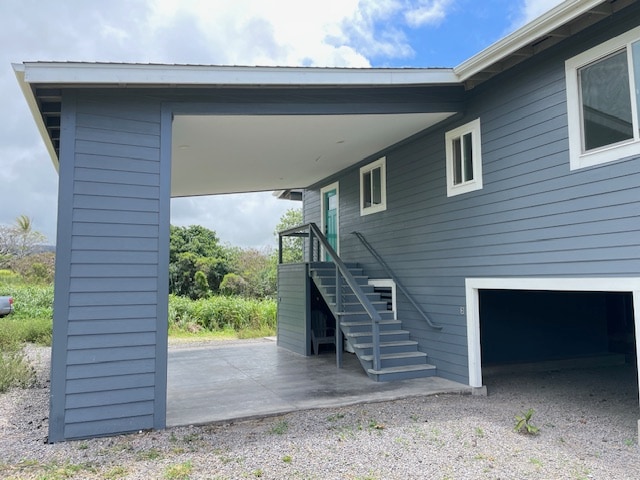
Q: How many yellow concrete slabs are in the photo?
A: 0